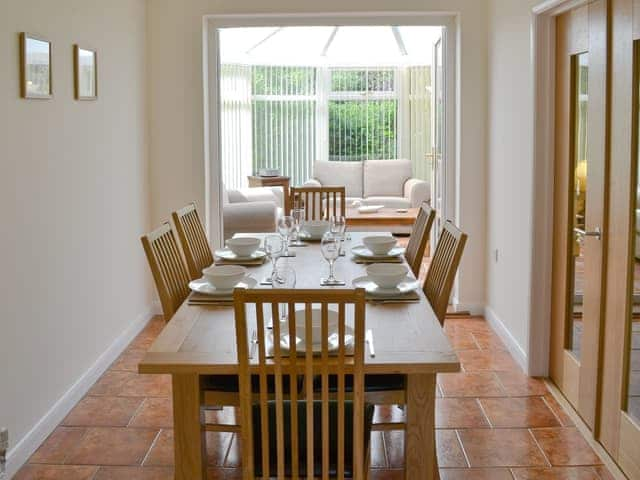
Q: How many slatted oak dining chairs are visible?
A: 6